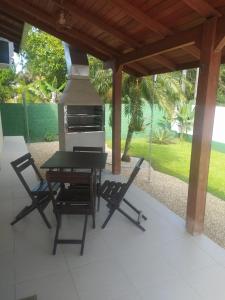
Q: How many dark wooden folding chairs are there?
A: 4